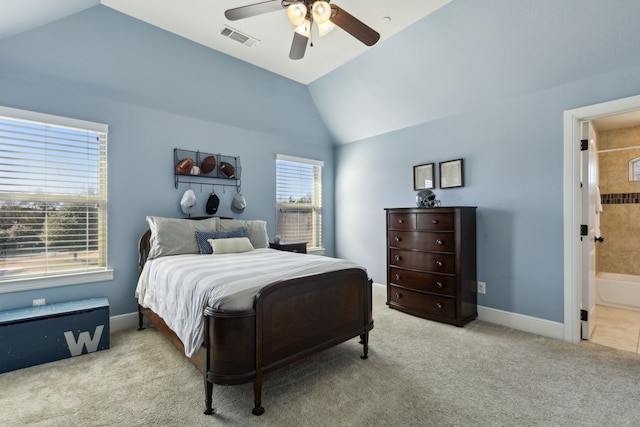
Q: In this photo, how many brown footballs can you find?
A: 3